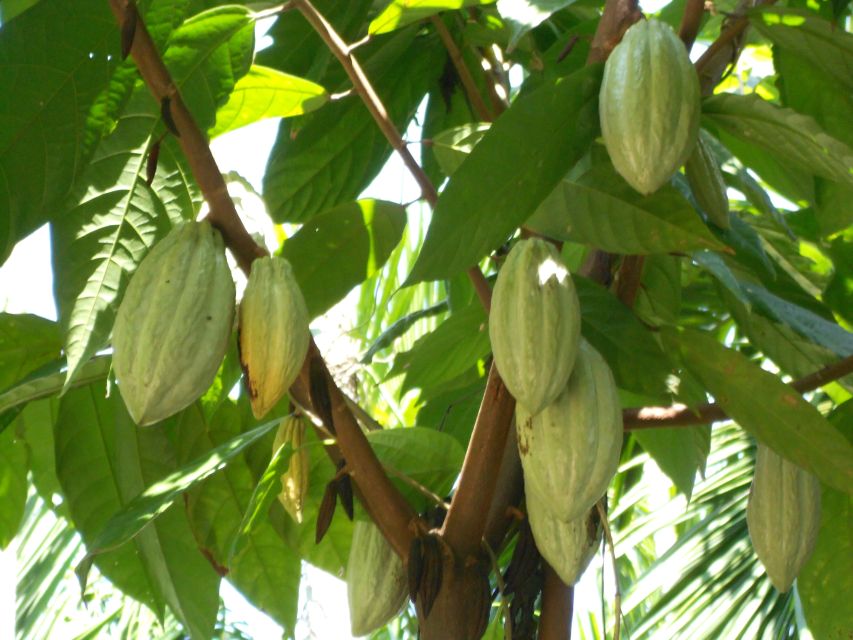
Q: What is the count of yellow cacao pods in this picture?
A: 2